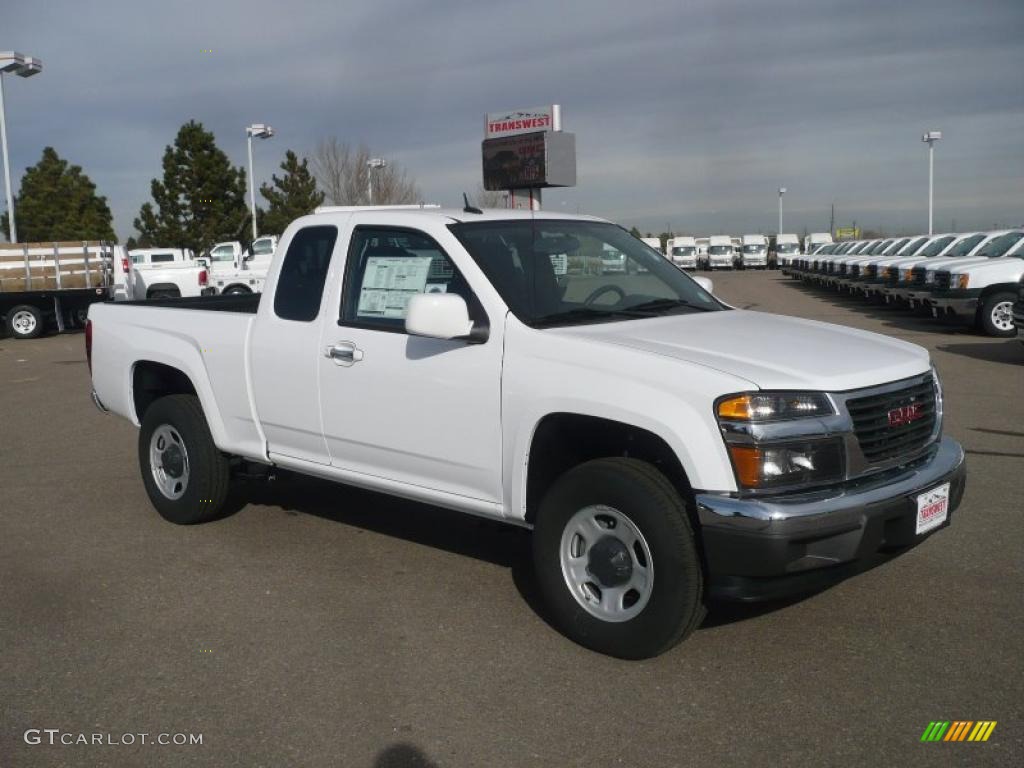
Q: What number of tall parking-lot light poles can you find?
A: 5